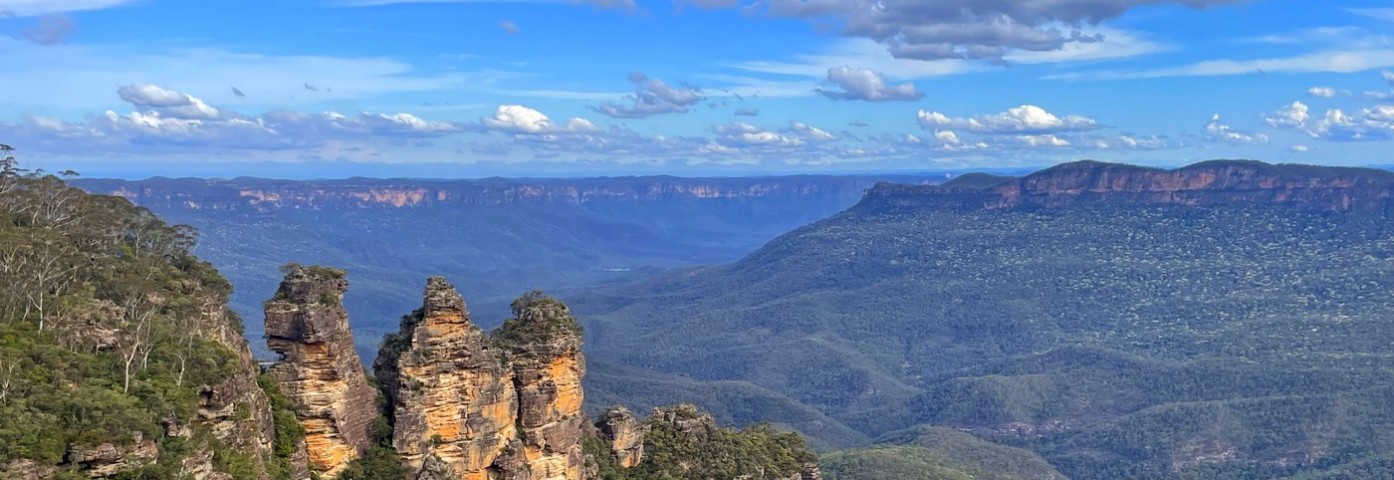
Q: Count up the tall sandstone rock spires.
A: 3